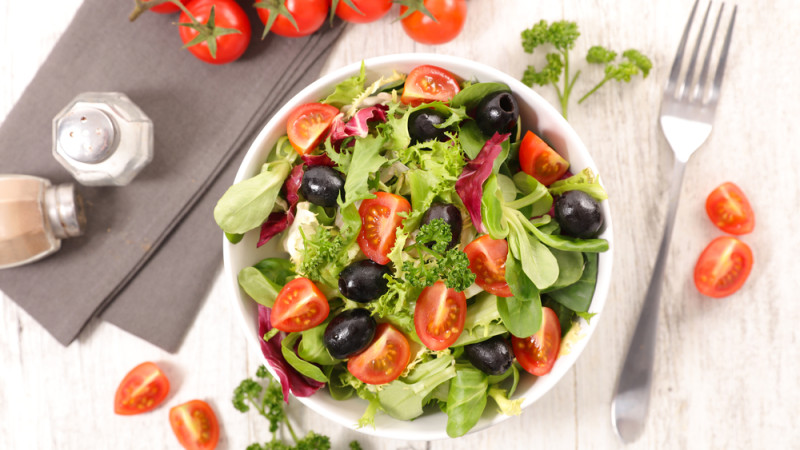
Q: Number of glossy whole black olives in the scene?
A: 8